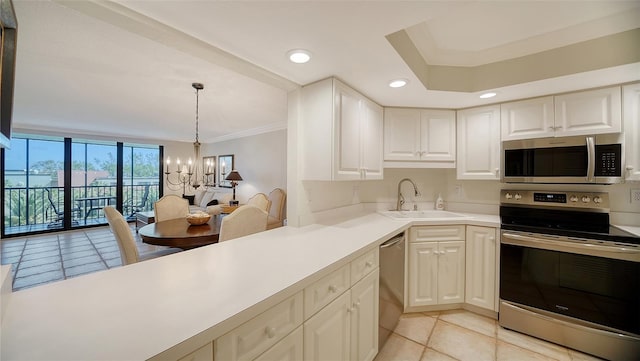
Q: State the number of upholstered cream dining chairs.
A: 5